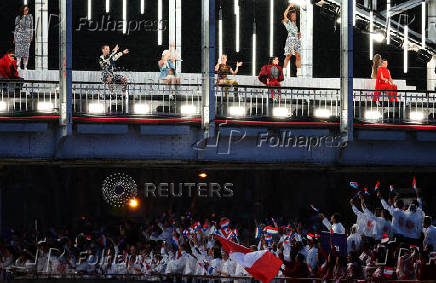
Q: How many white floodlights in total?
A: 10